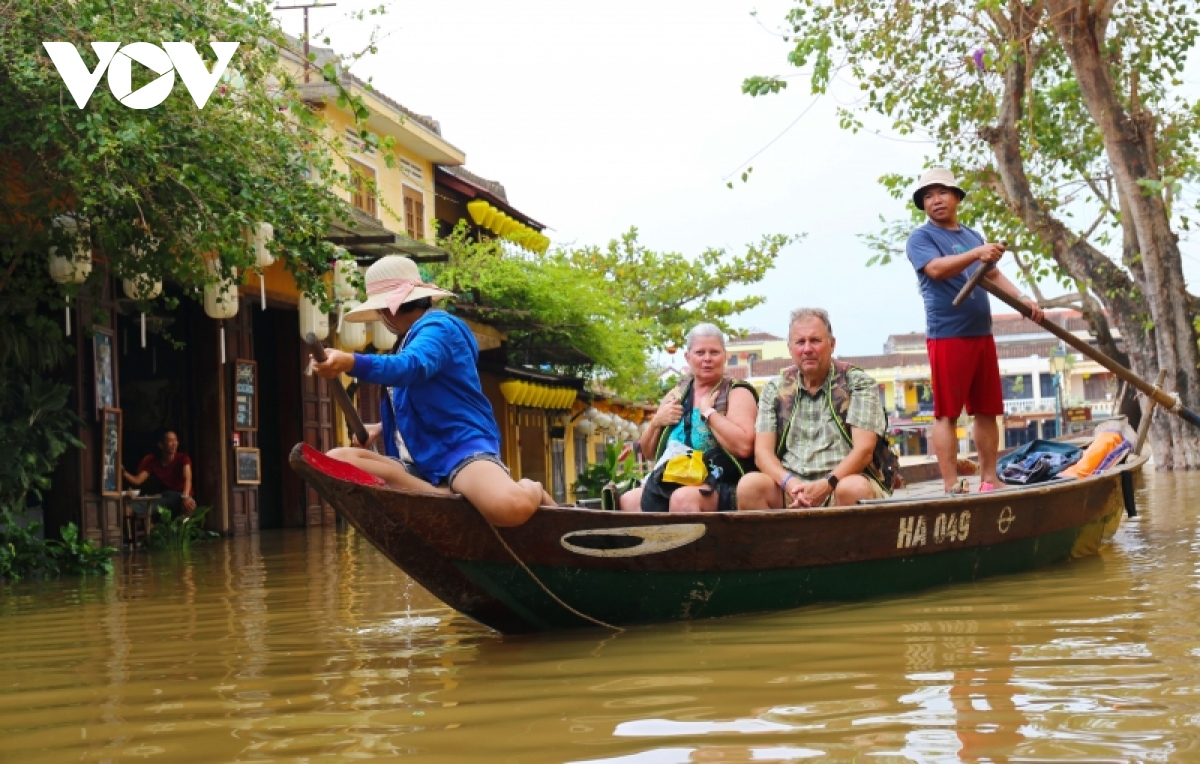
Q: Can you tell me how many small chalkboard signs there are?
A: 4